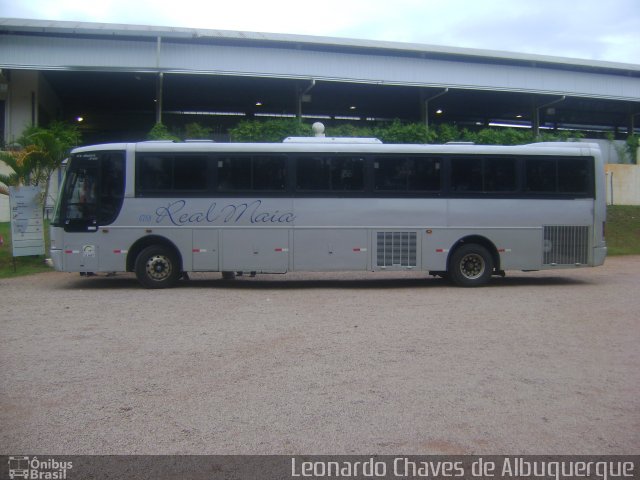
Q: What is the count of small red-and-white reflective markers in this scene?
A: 7